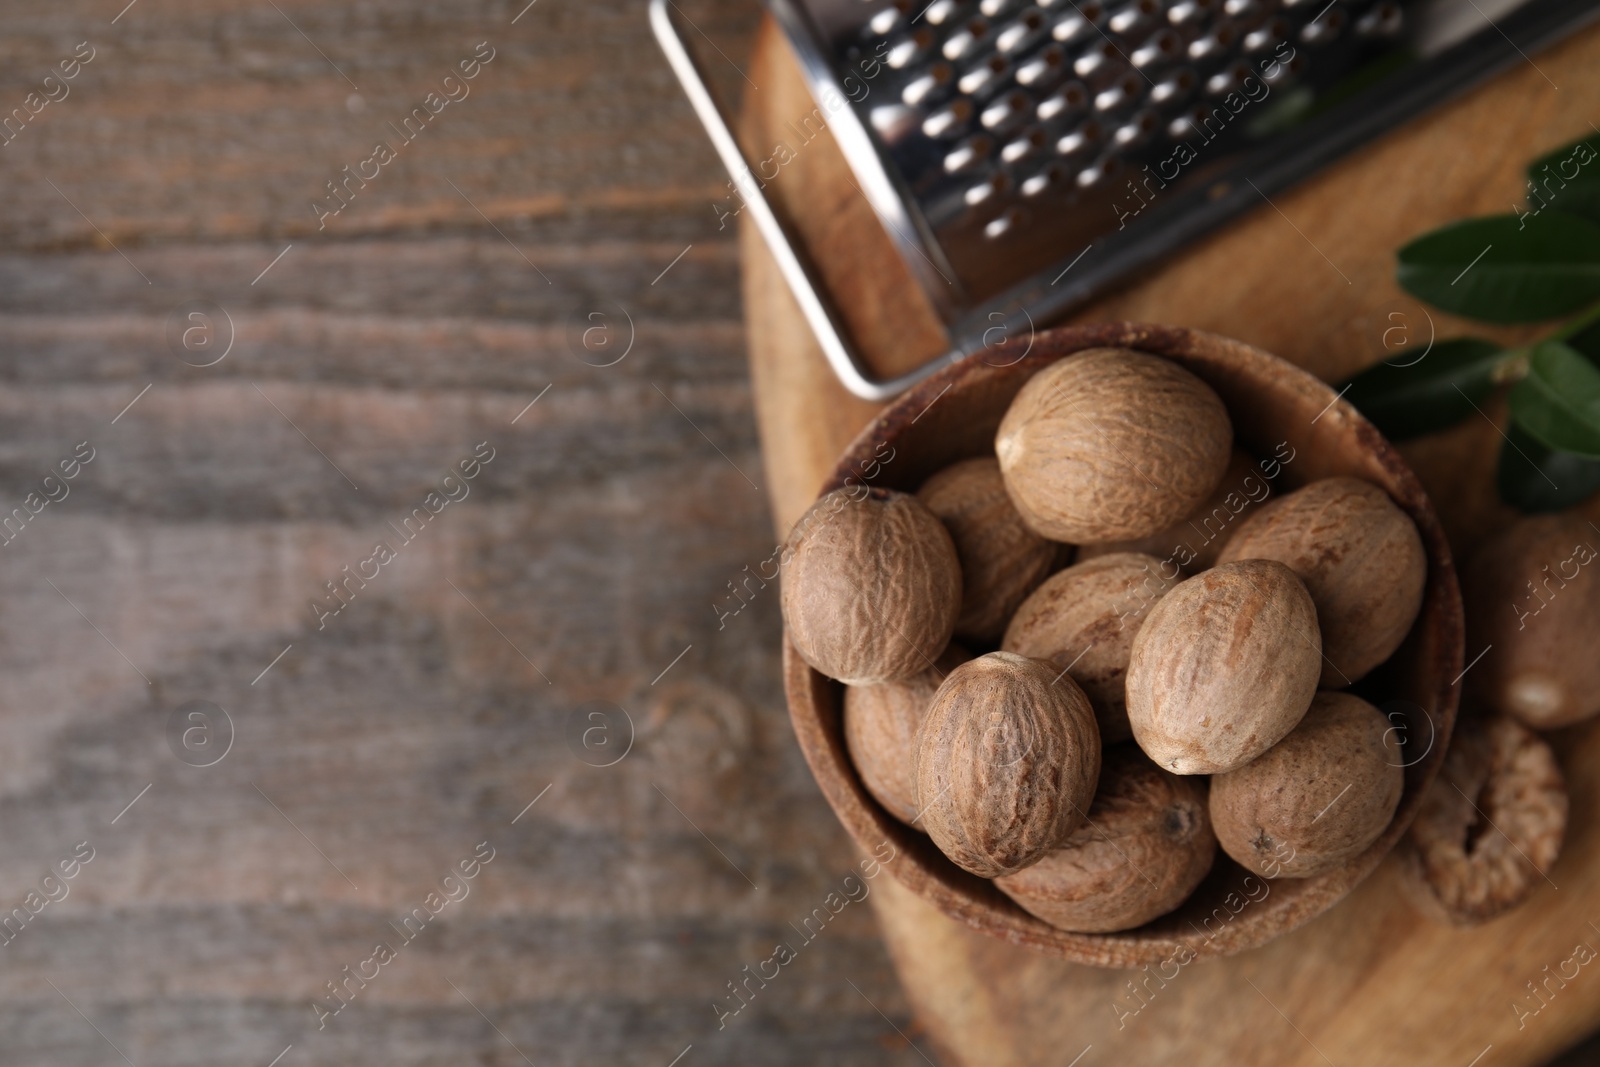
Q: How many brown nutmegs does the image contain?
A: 13